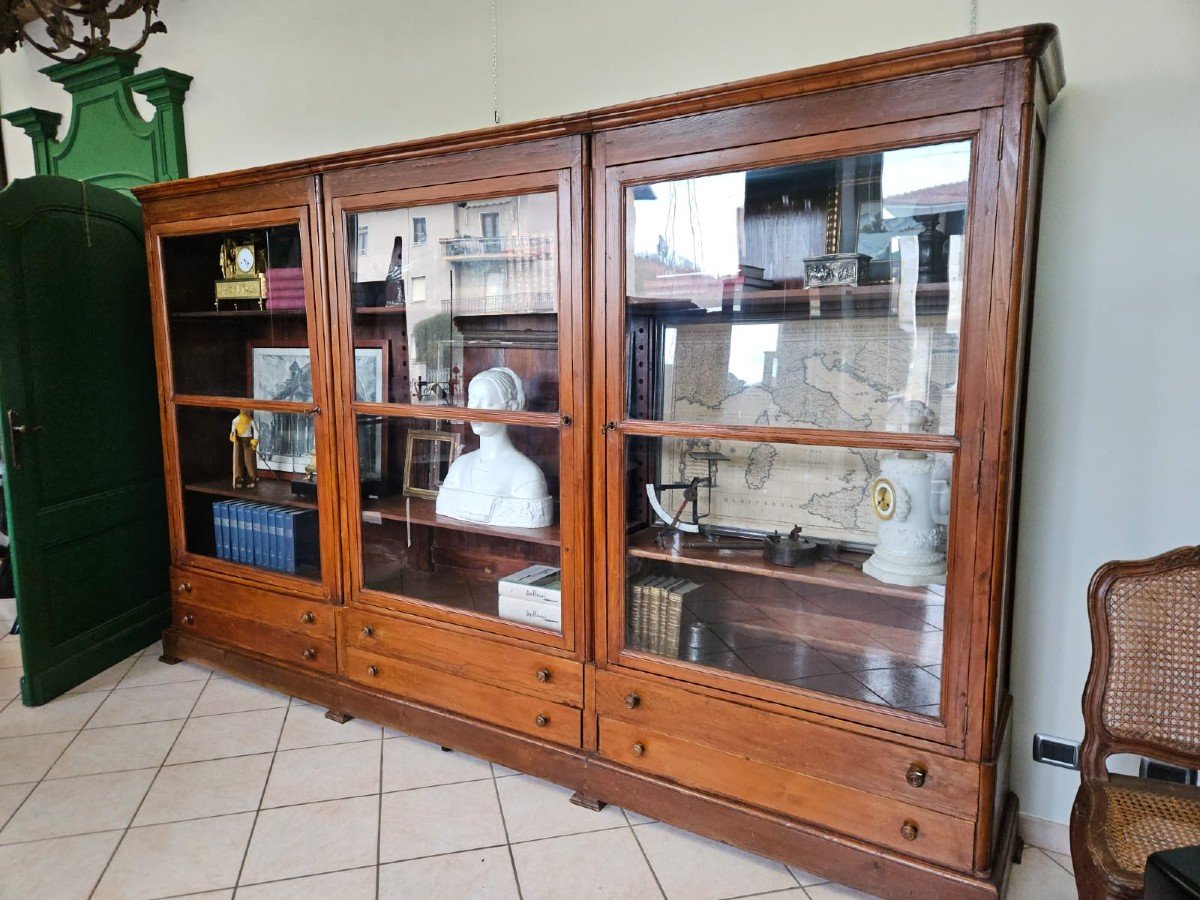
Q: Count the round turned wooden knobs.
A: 12